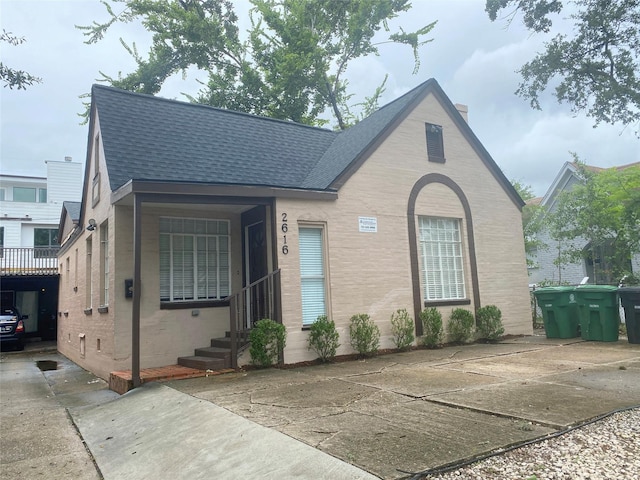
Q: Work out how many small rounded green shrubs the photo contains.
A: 7